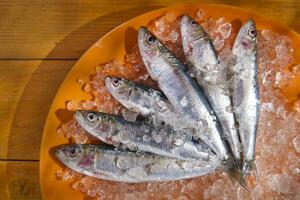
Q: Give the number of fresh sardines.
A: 6